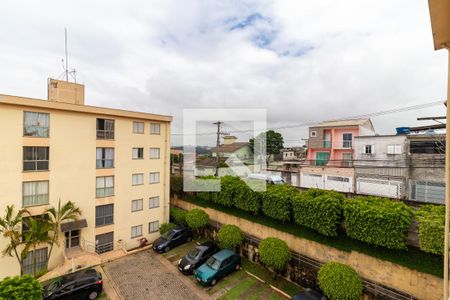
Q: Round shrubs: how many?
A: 4